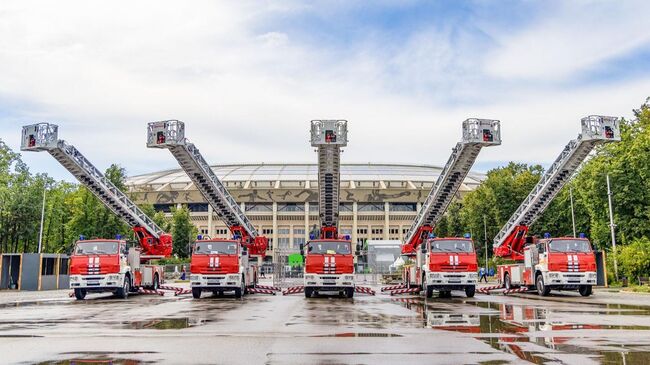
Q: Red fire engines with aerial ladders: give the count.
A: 5